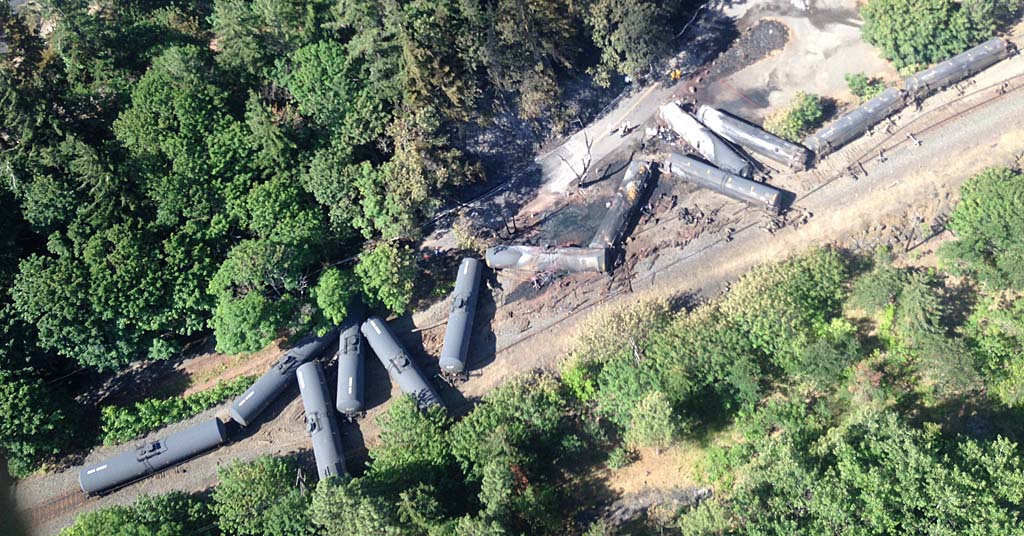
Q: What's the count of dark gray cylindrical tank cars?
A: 13